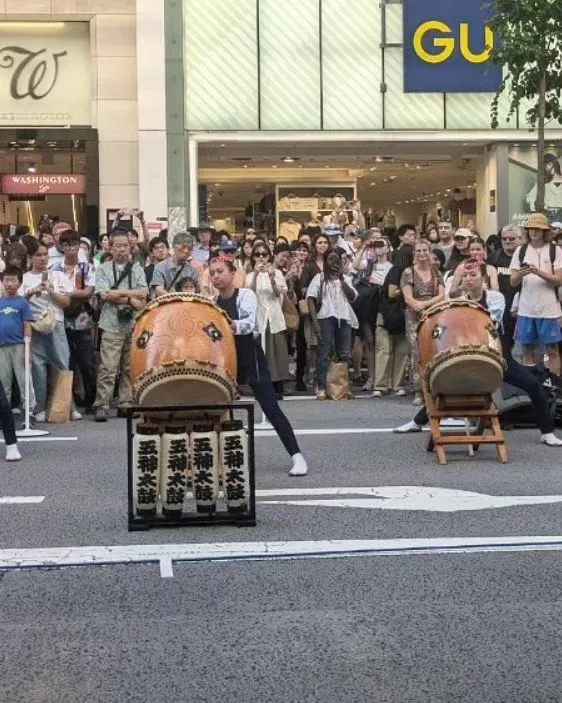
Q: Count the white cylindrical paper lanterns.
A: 4